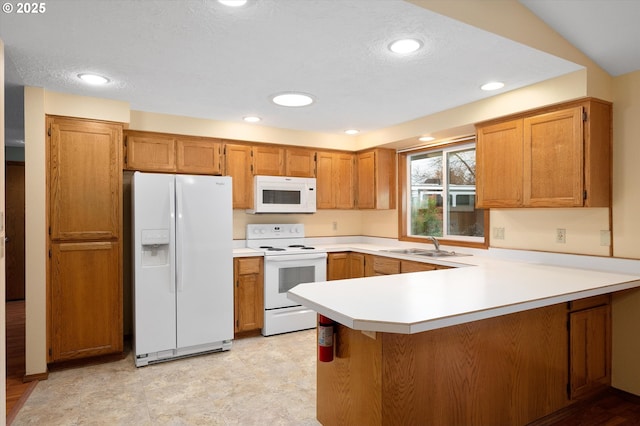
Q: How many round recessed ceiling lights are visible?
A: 8